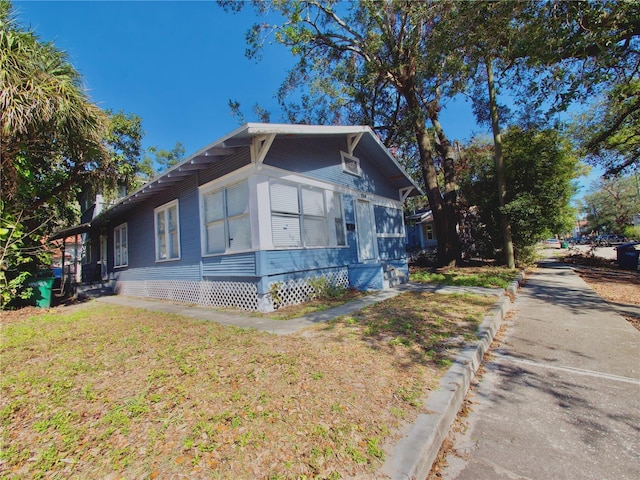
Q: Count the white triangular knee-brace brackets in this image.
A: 3